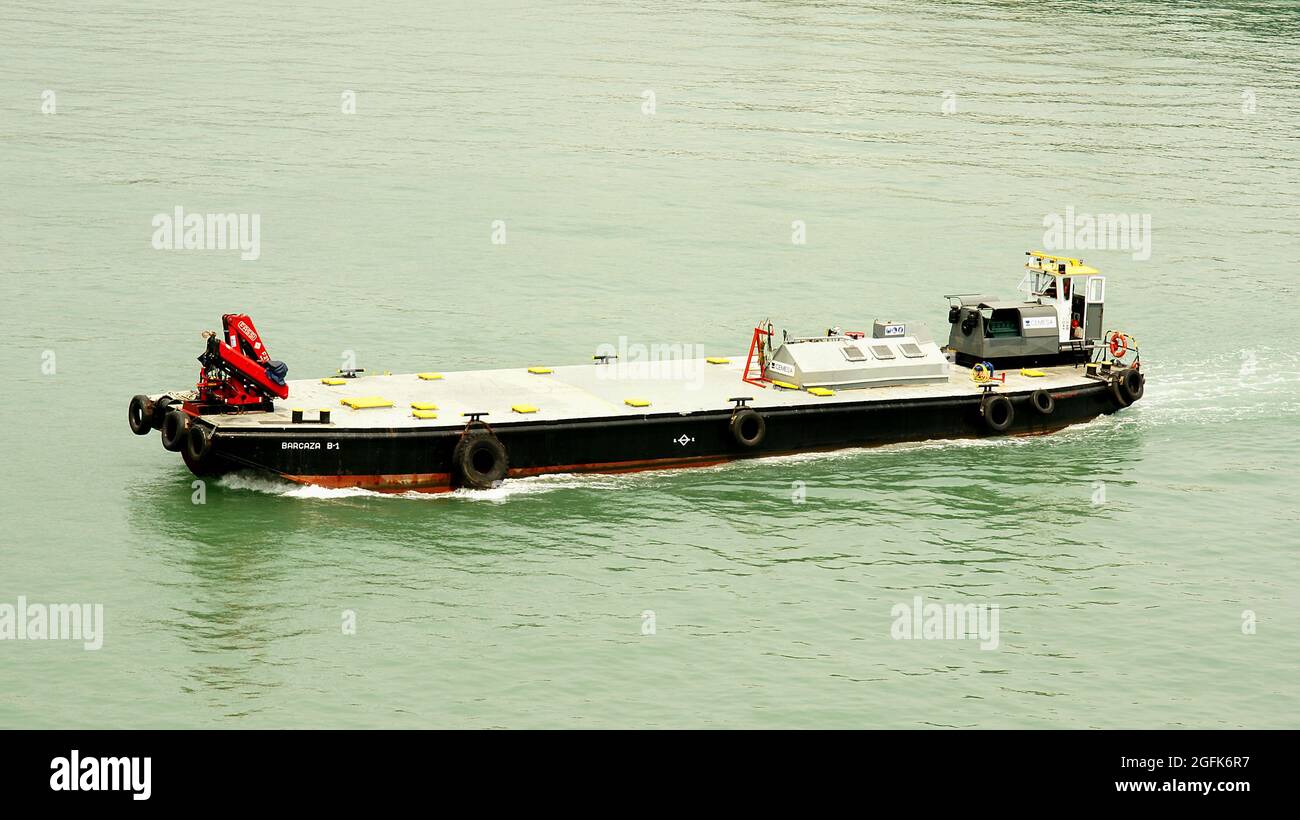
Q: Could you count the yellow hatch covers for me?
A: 12